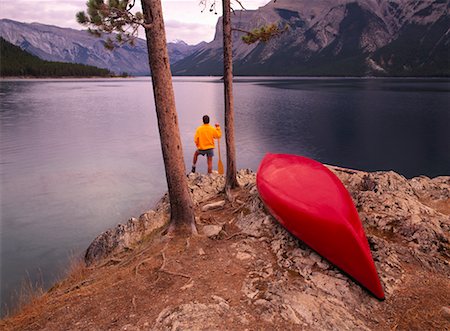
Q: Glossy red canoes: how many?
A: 1